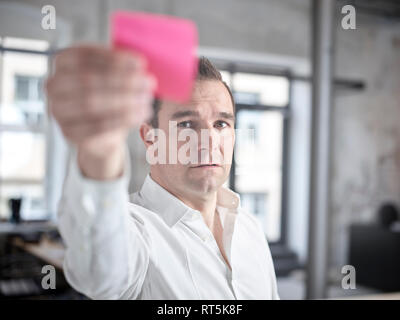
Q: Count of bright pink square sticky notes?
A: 1